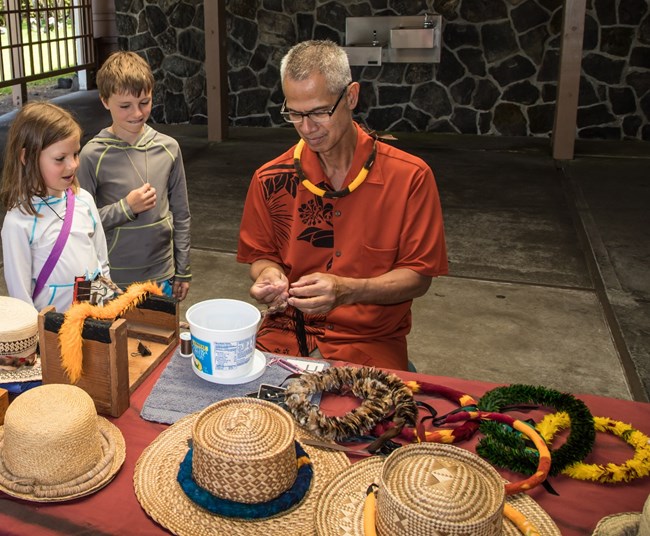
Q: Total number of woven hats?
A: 5